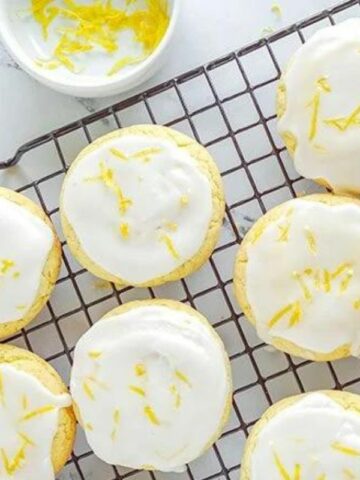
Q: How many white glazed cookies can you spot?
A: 7